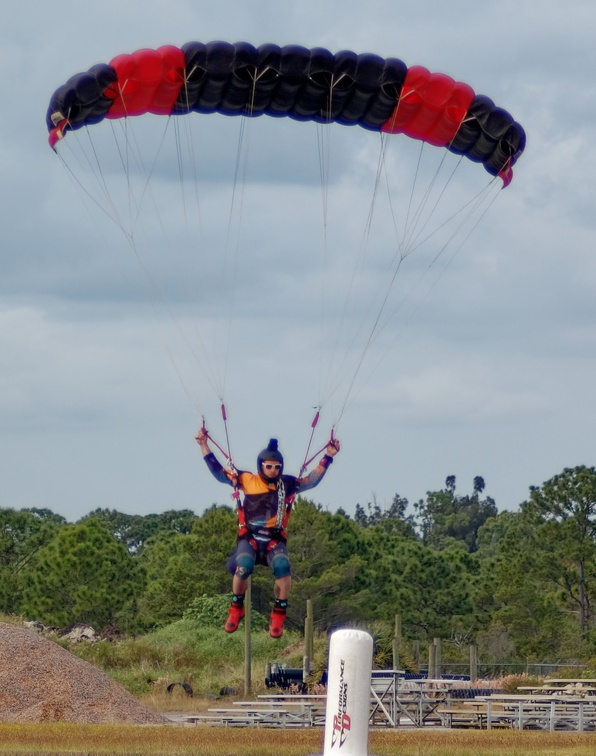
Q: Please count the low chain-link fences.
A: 1